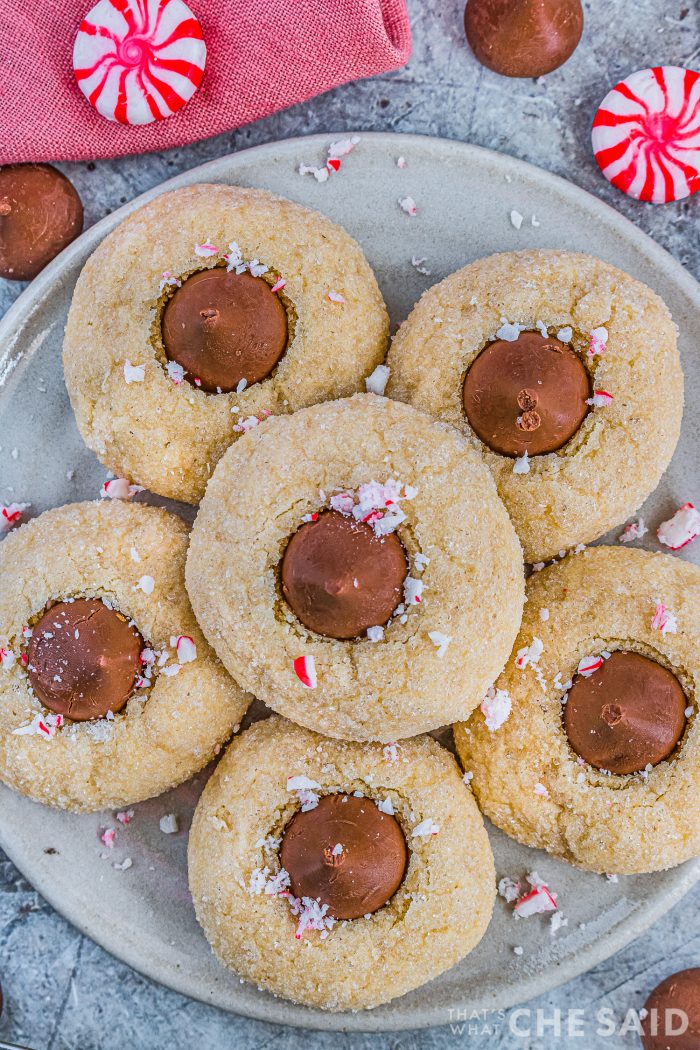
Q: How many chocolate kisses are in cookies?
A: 6